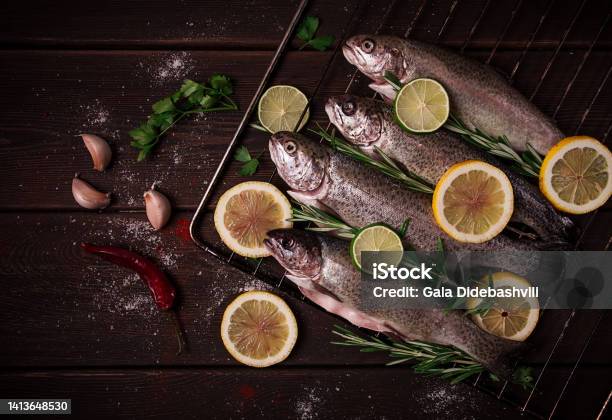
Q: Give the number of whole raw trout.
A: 4